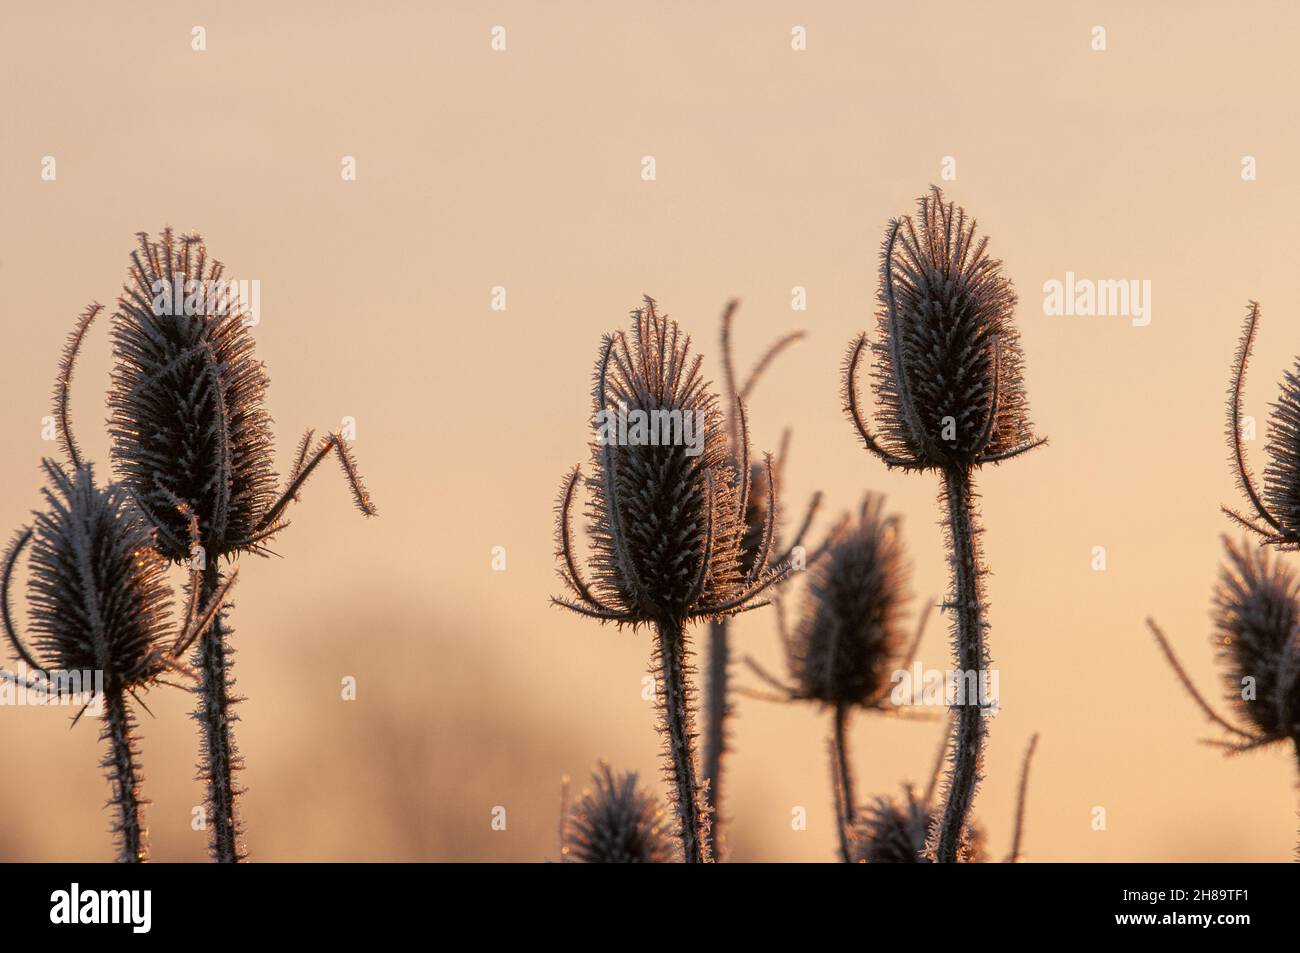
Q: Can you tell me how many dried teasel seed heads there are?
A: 10